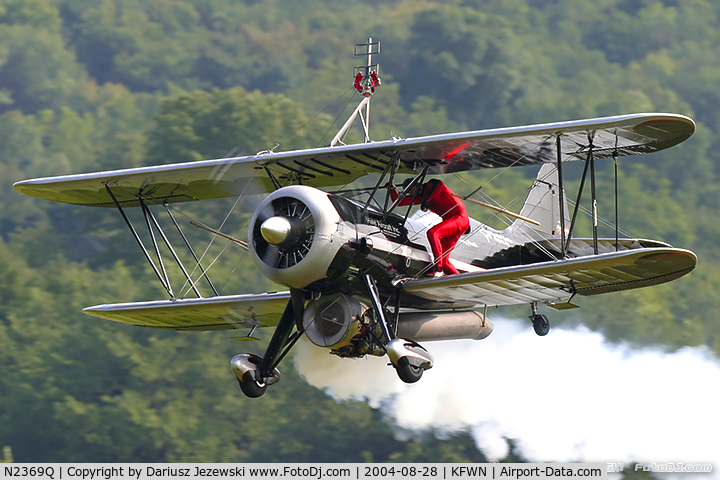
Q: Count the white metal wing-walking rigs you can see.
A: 1